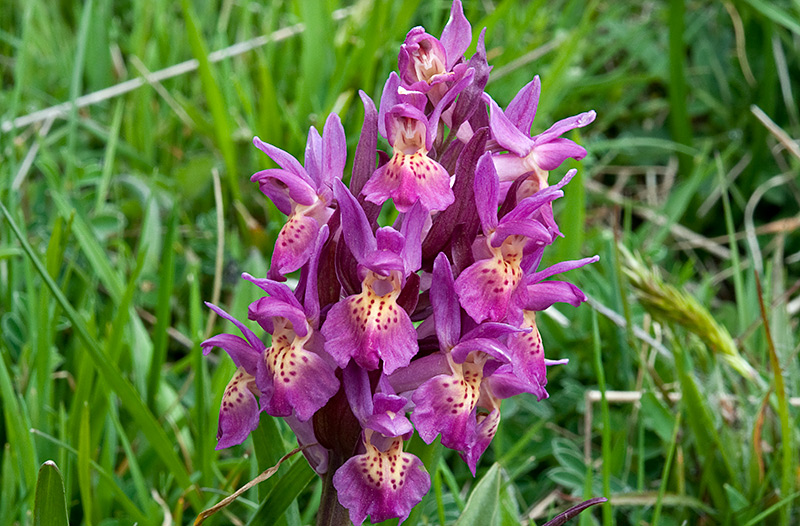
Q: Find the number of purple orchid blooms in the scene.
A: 12